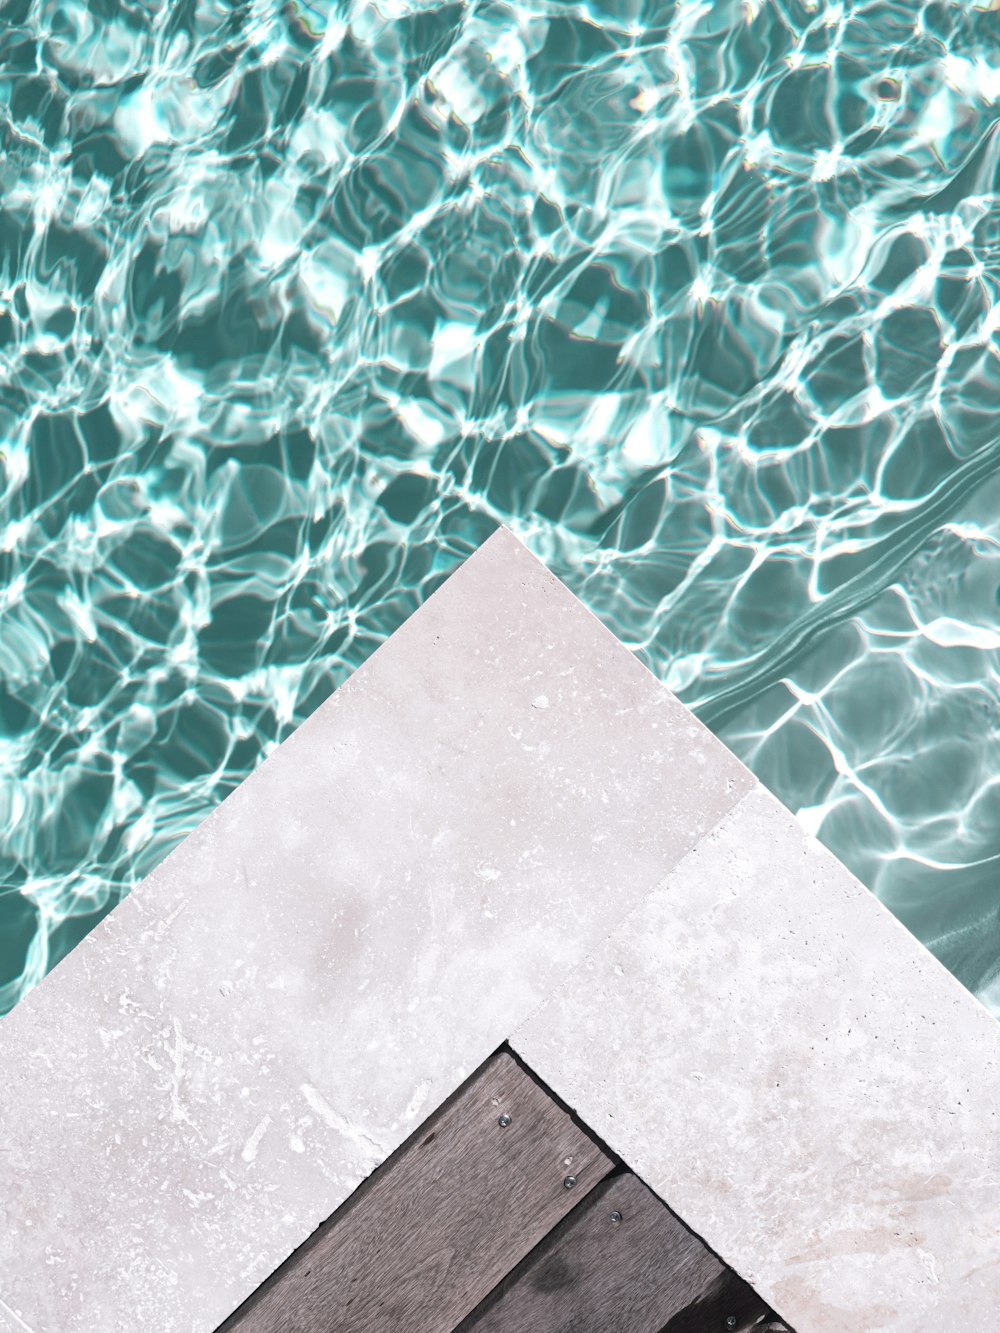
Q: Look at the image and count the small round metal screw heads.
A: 4